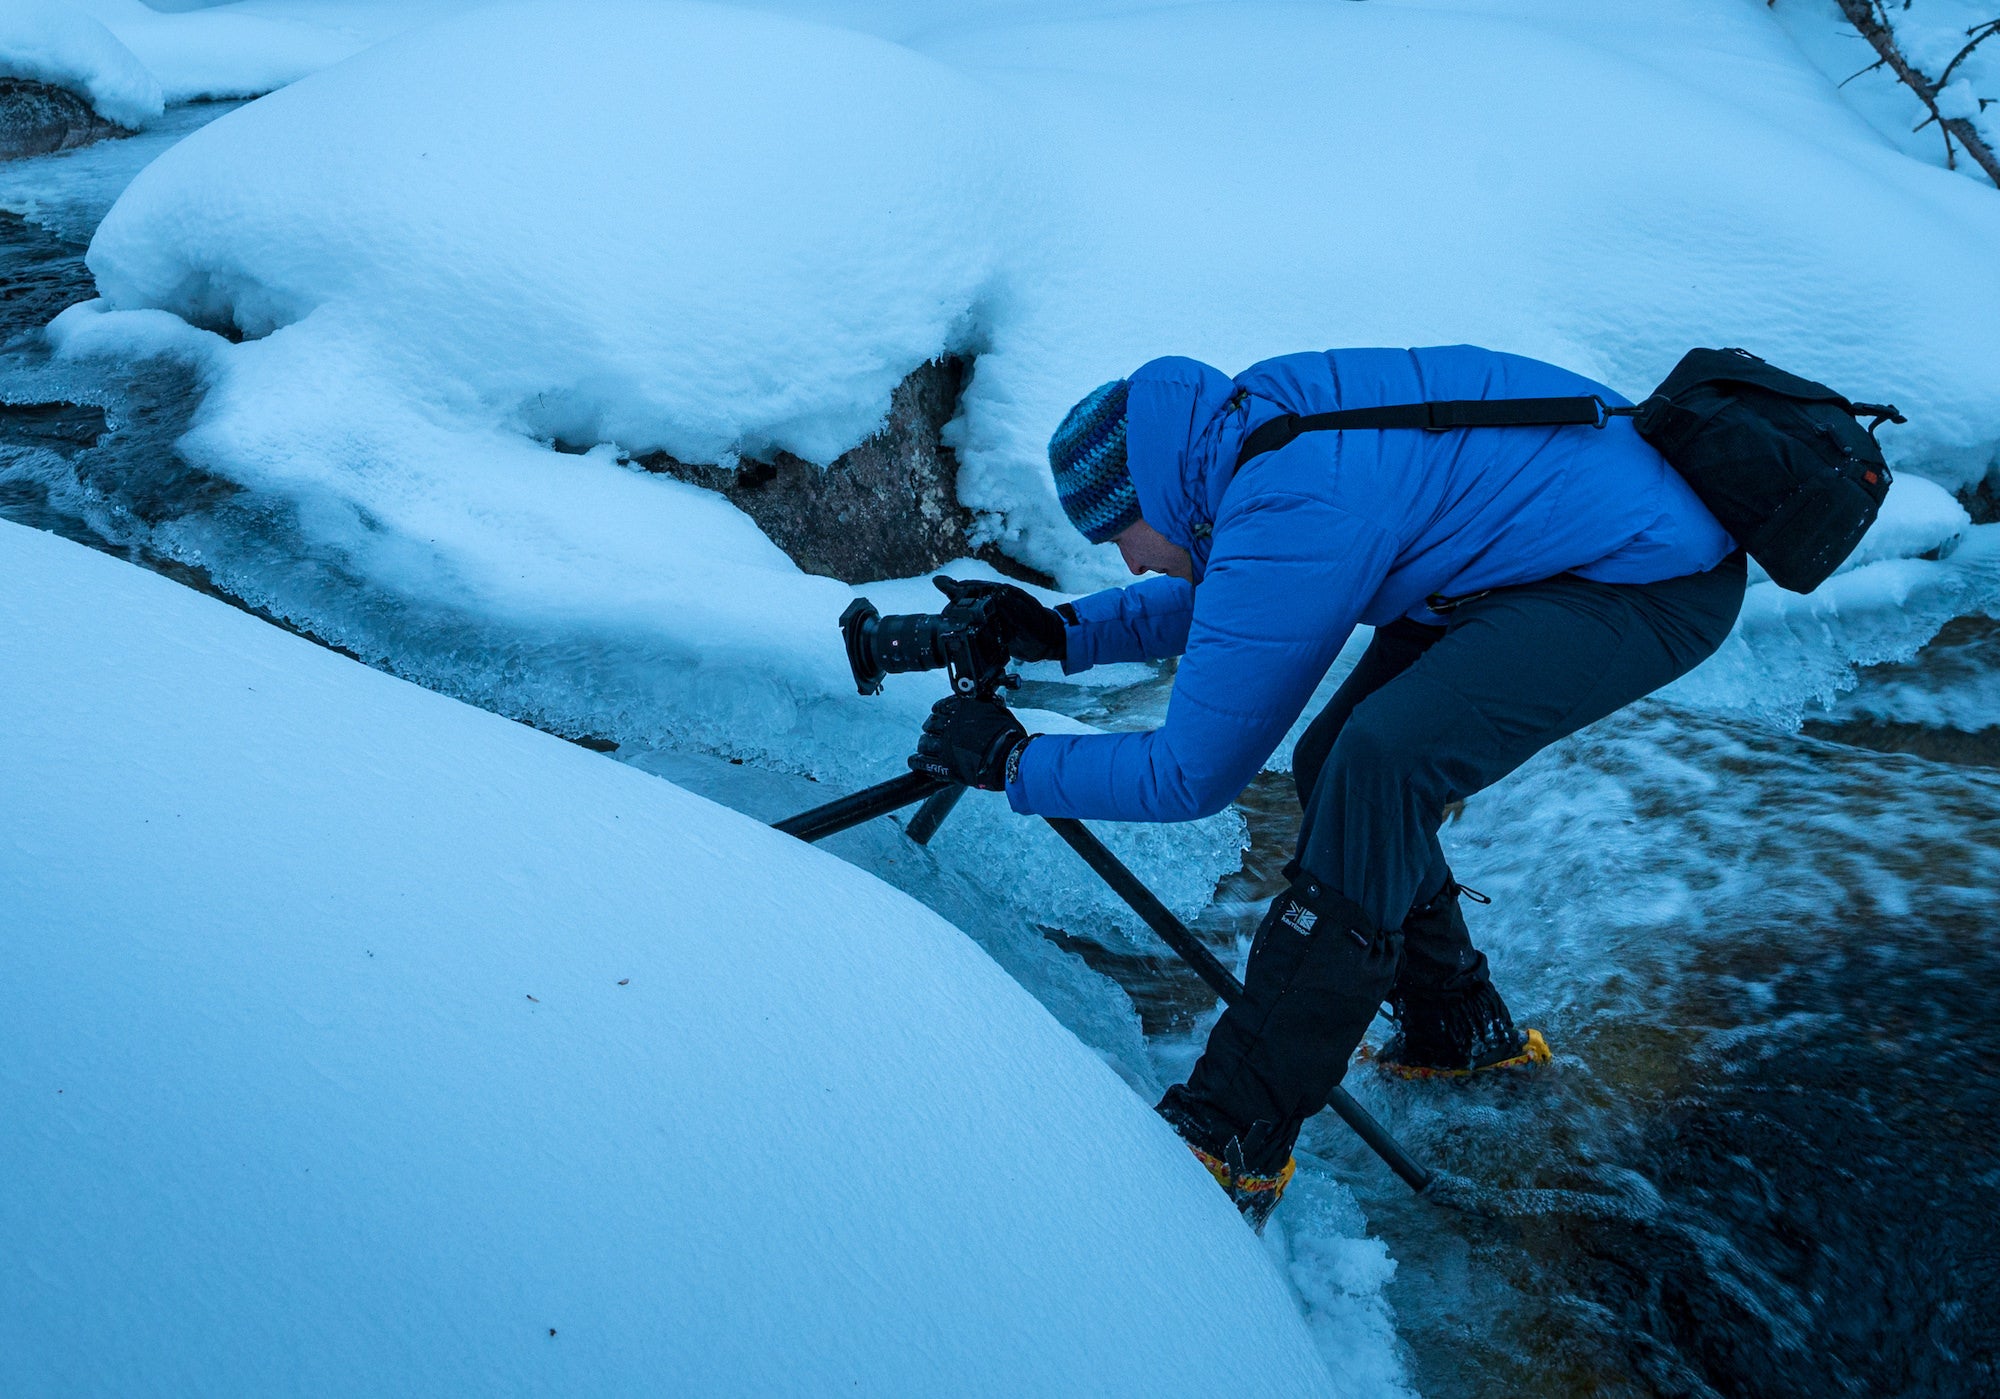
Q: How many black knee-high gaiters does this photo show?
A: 2